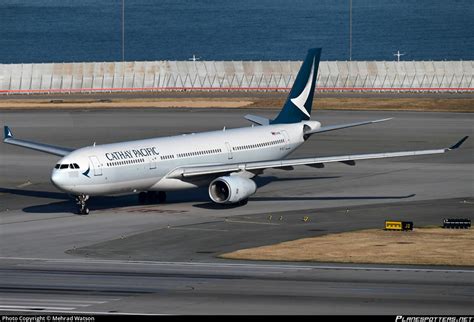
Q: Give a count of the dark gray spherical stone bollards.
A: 0